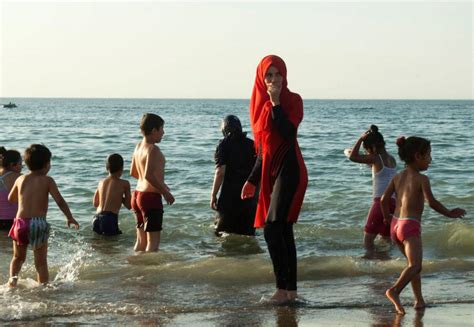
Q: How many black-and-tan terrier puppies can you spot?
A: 0